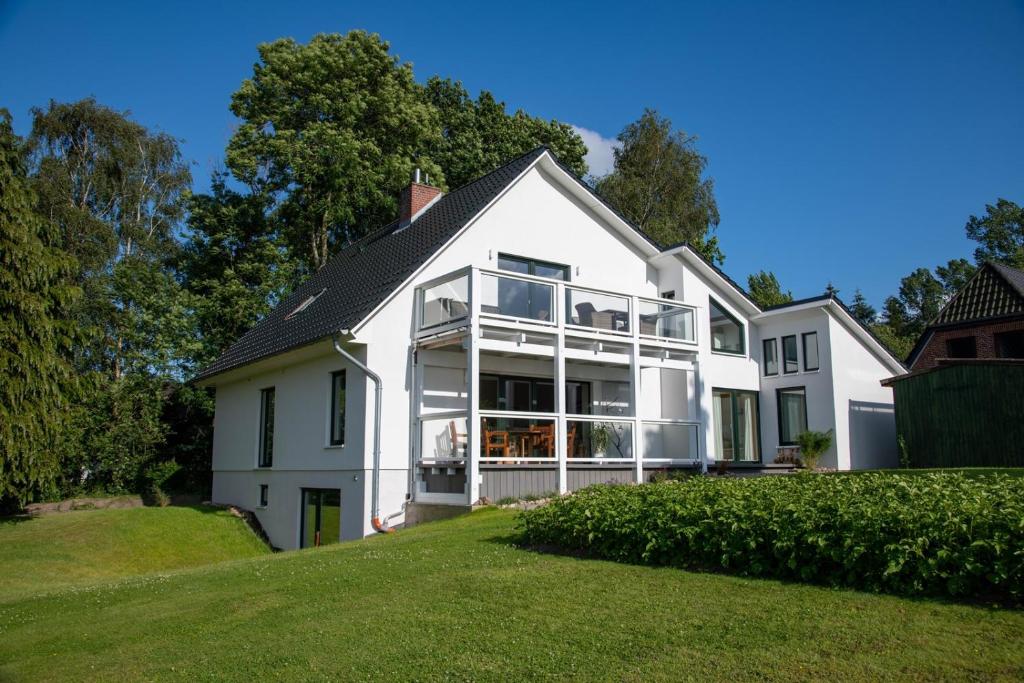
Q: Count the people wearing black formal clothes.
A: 0